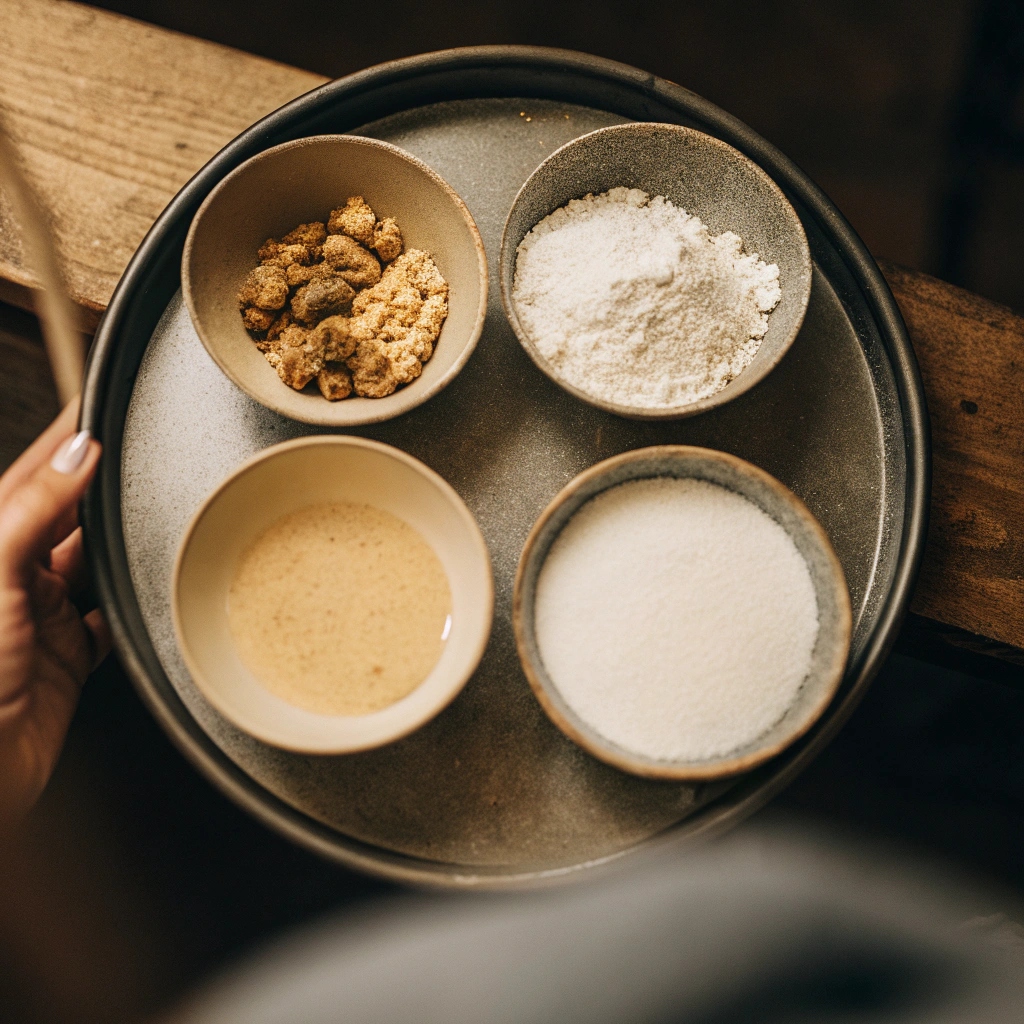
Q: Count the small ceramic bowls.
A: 4